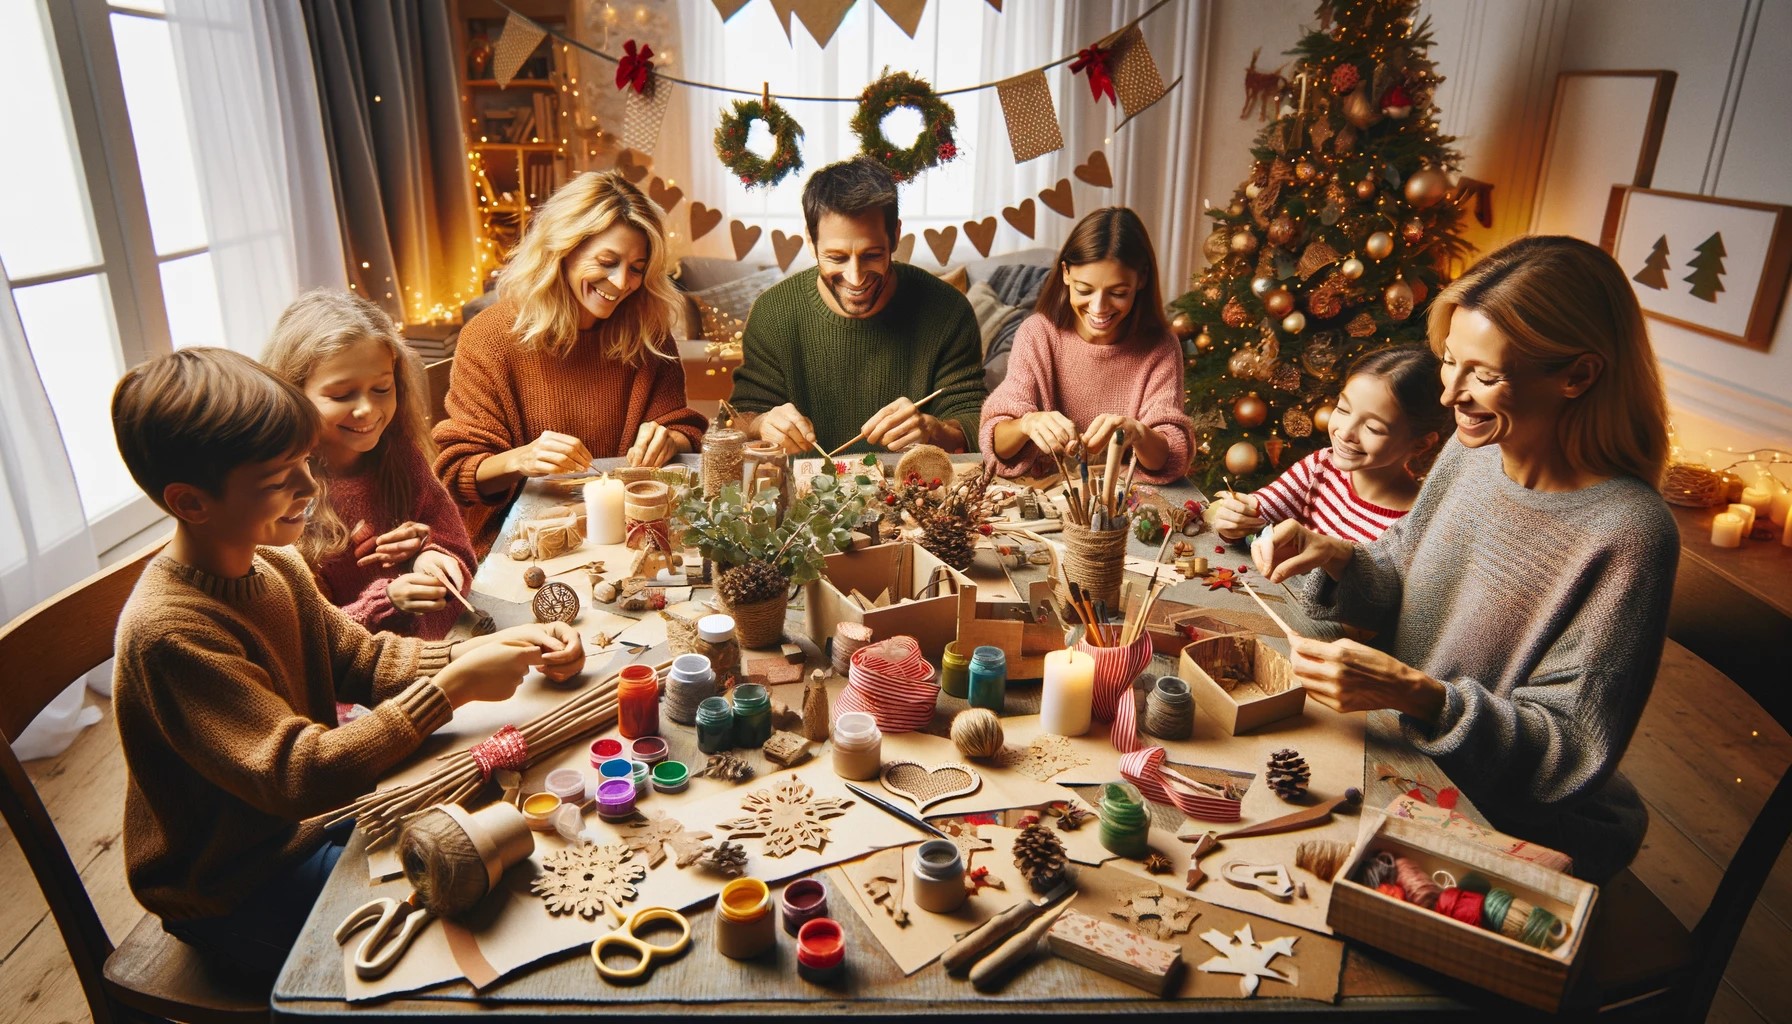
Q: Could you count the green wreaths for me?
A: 2